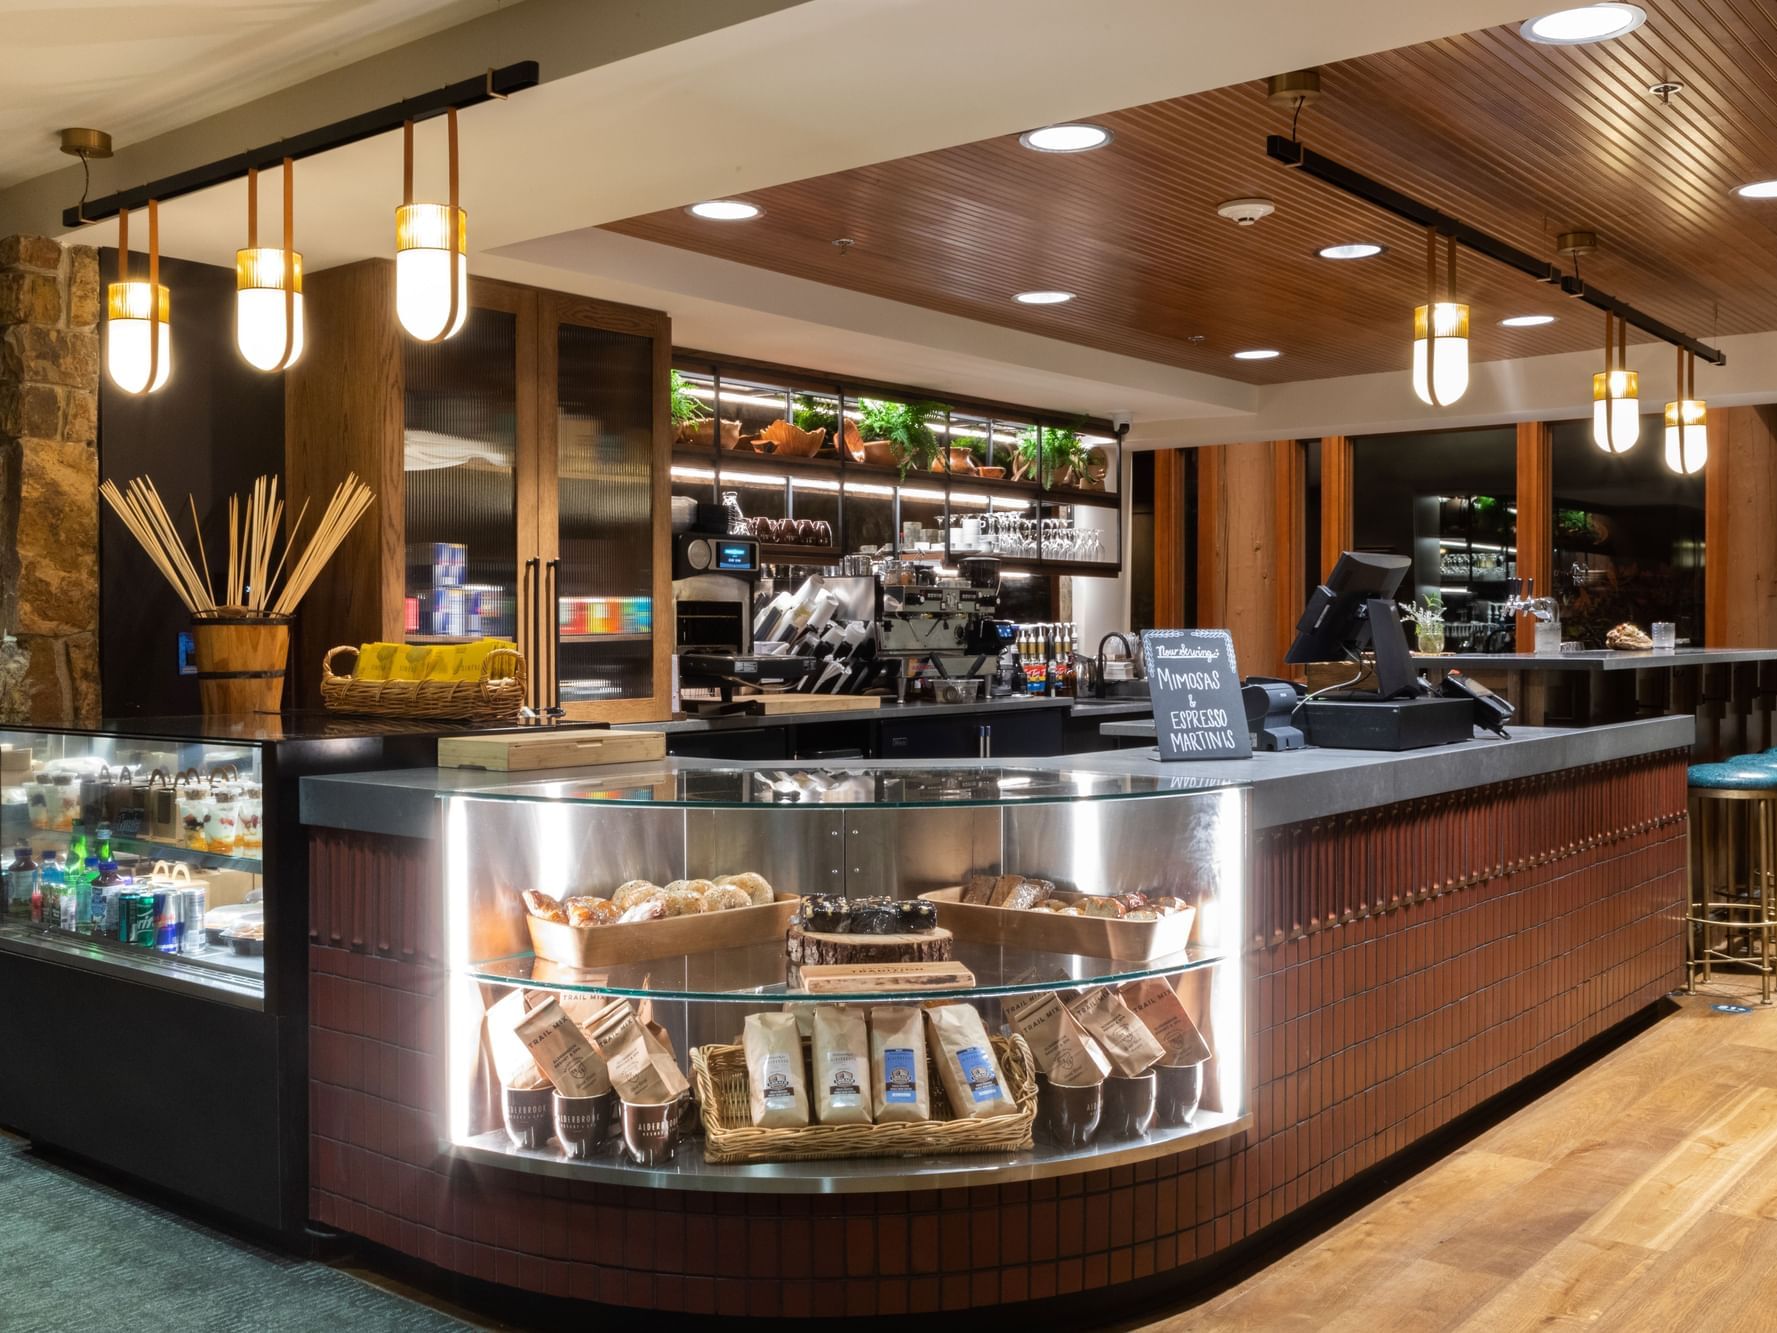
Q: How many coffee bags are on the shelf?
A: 4